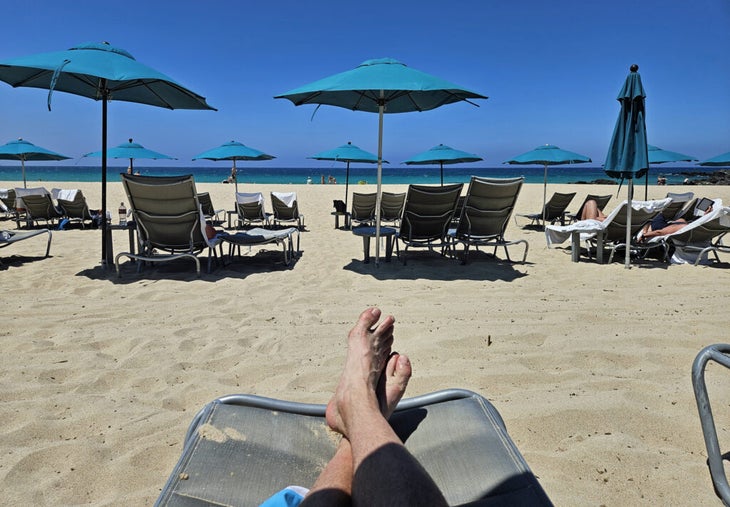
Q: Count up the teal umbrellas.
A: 11